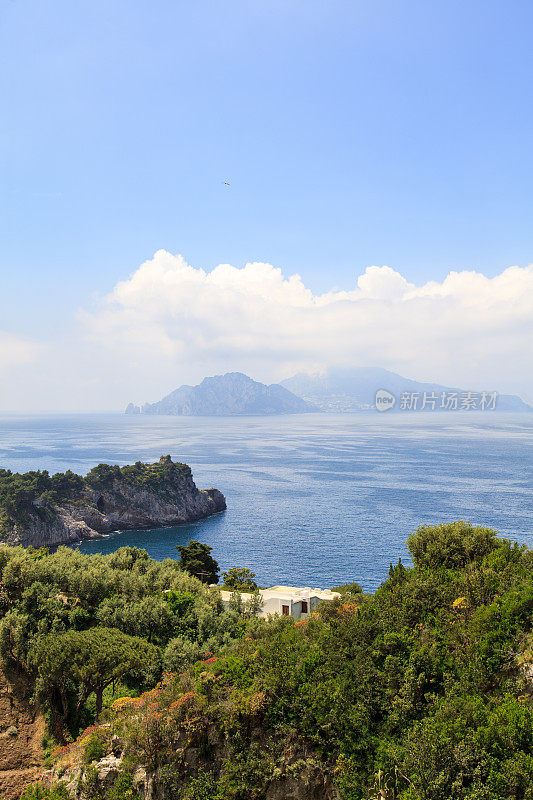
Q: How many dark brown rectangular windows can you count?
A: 2